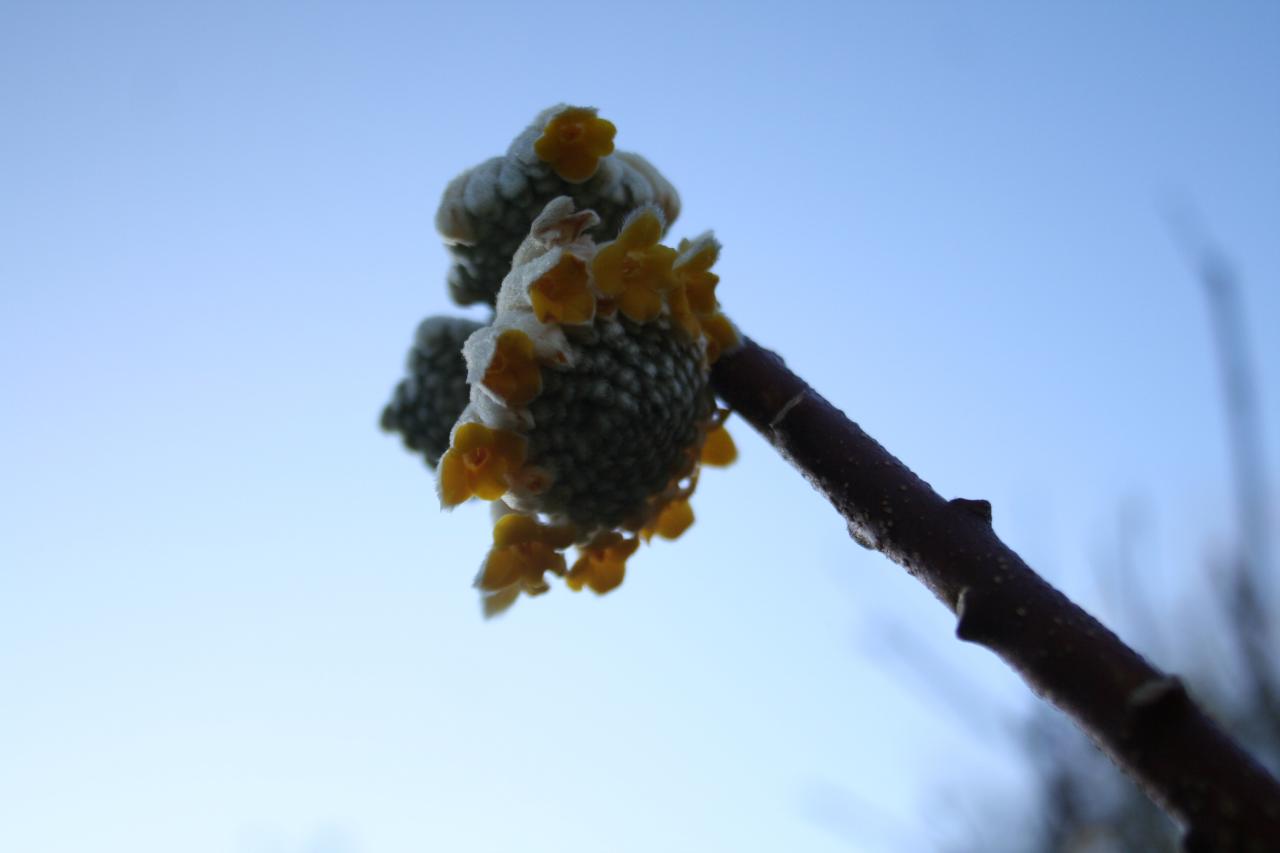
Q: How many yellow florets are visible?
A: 11